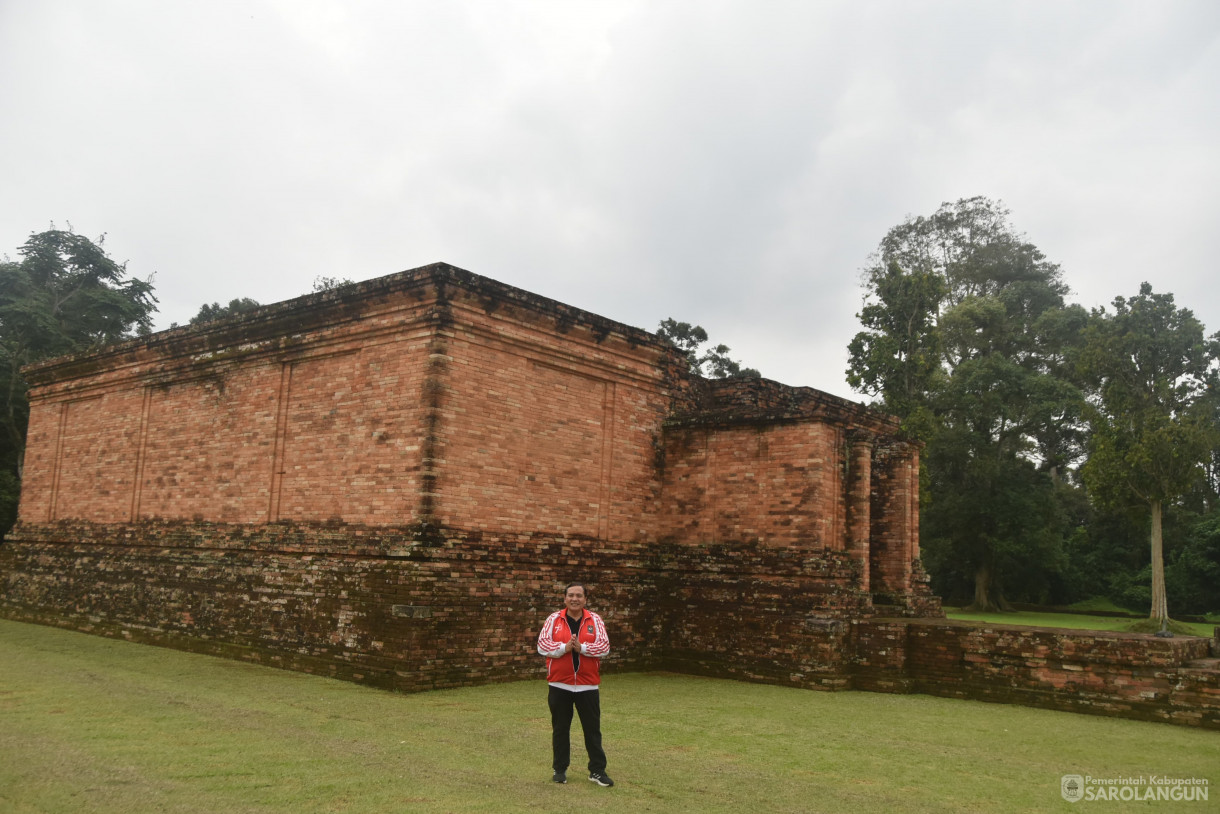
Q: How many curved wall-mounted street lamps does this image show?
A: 0